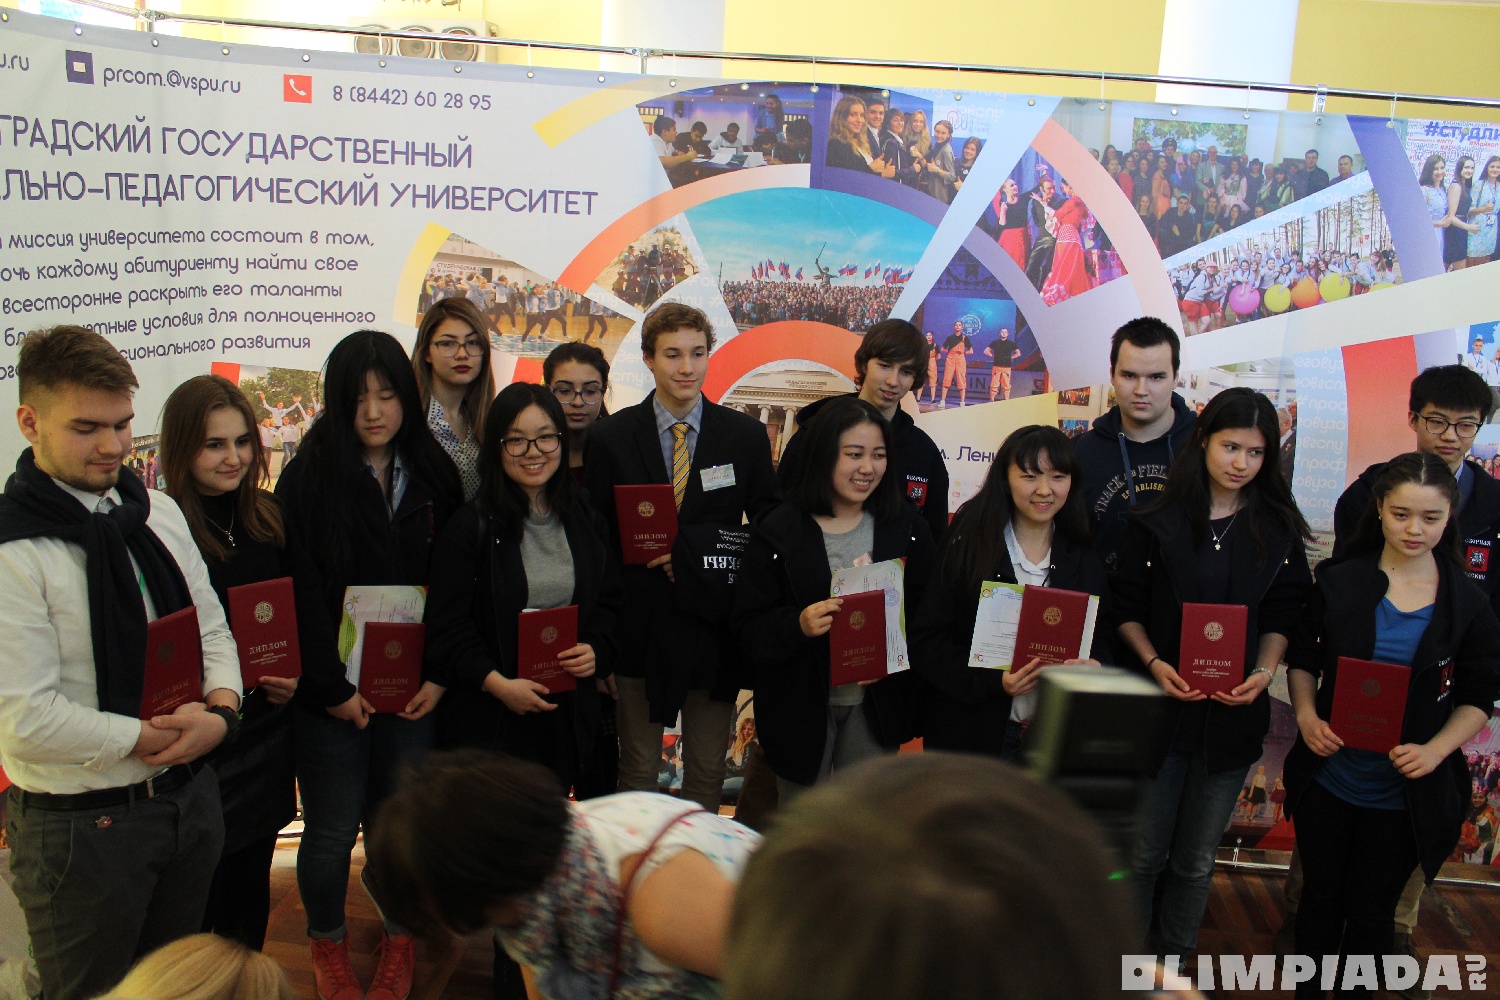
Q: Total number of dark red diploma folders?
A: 9